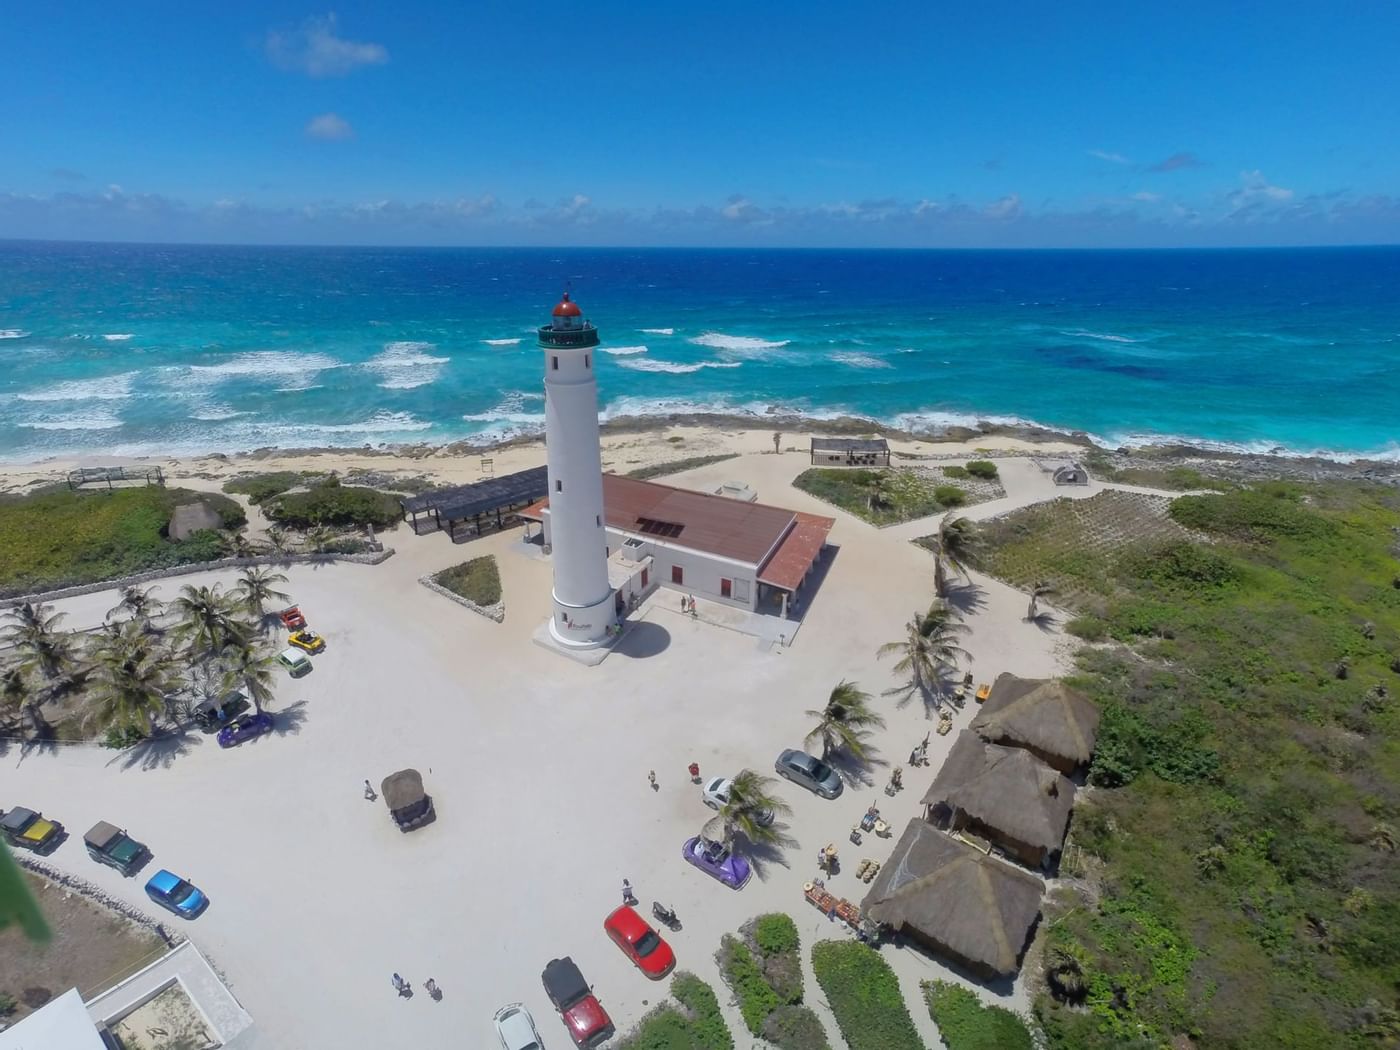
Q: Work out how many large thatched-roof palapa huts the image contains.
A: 3